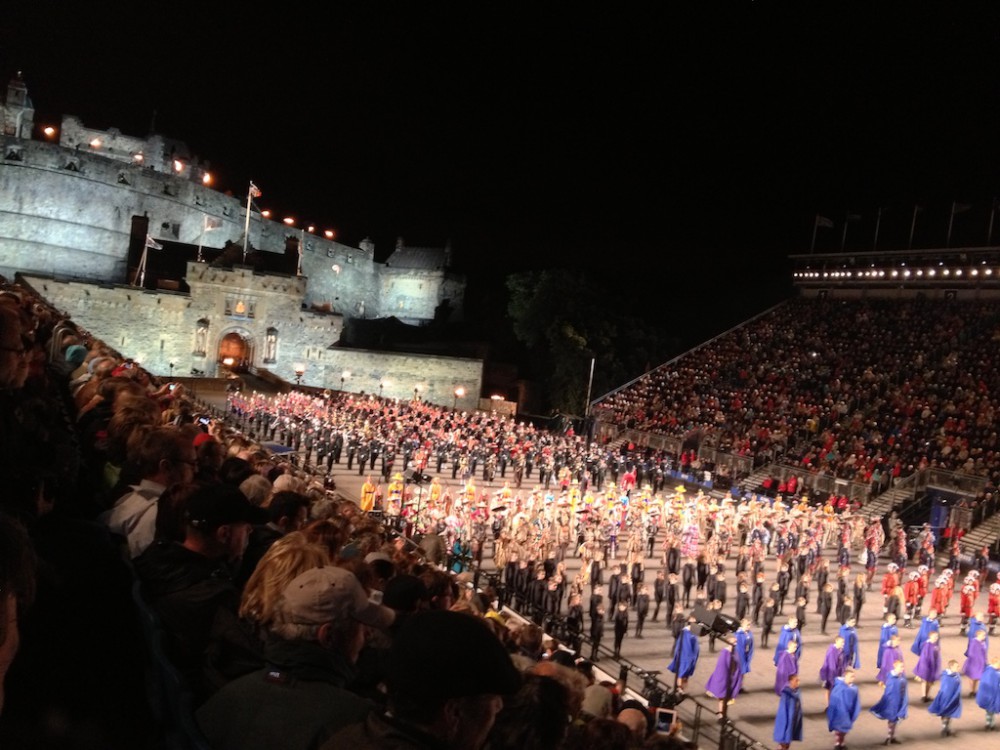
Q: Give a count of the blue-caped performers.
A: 12